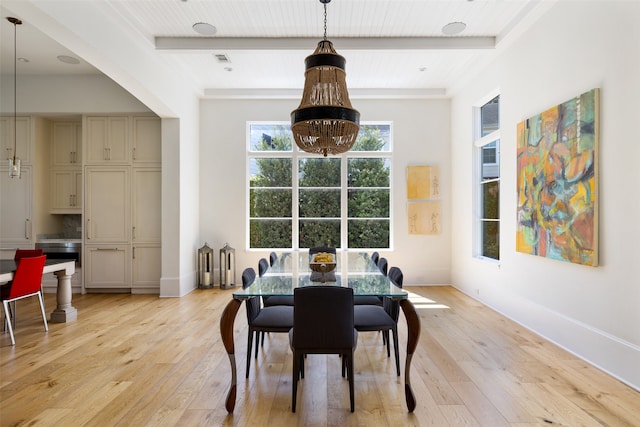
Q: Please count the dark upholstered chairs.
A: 8